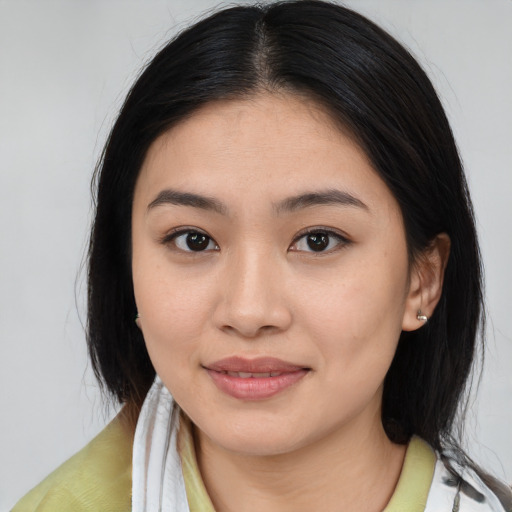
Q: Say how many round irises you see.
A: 2